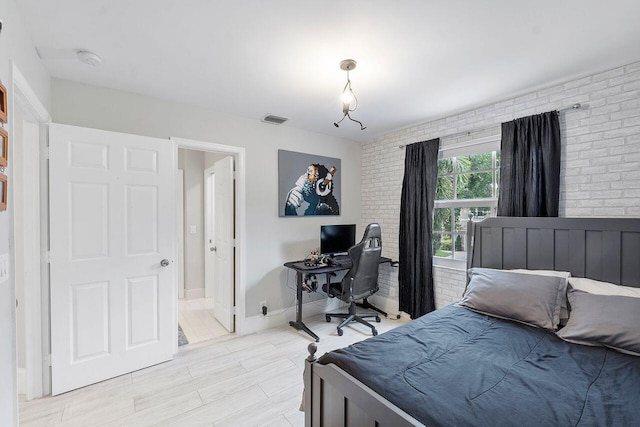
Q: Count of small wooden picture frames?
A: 3